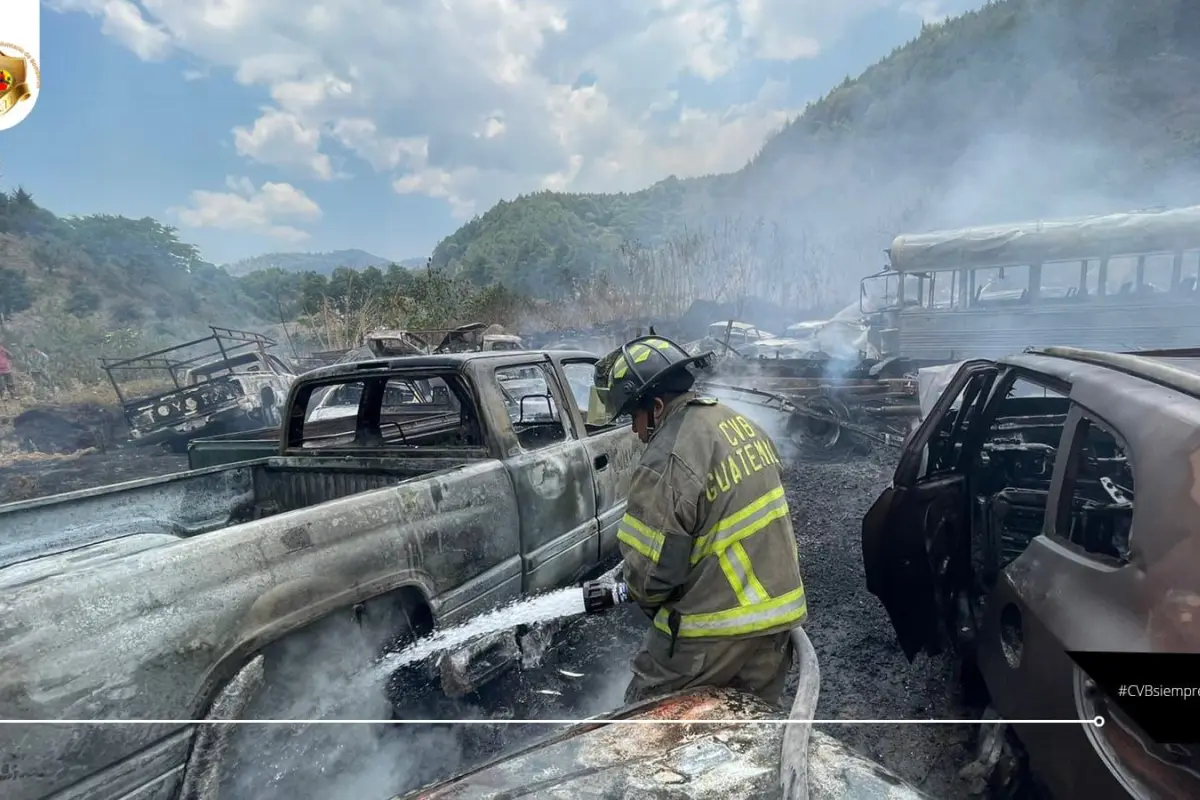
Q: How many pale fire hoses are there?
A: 1